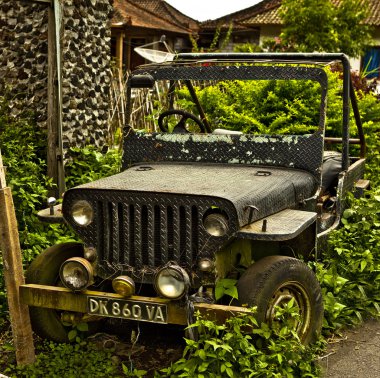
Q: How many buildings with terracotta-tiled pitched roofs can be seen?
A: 2